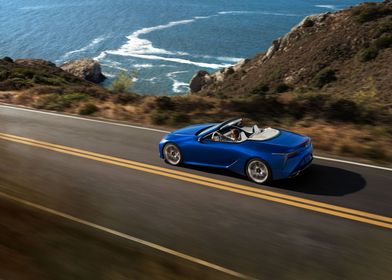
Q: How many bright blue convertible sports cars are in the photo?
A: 1